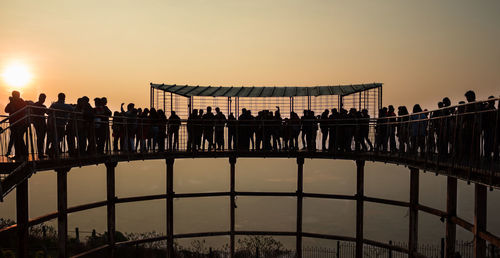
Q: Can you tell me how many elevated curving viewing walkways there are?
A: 1